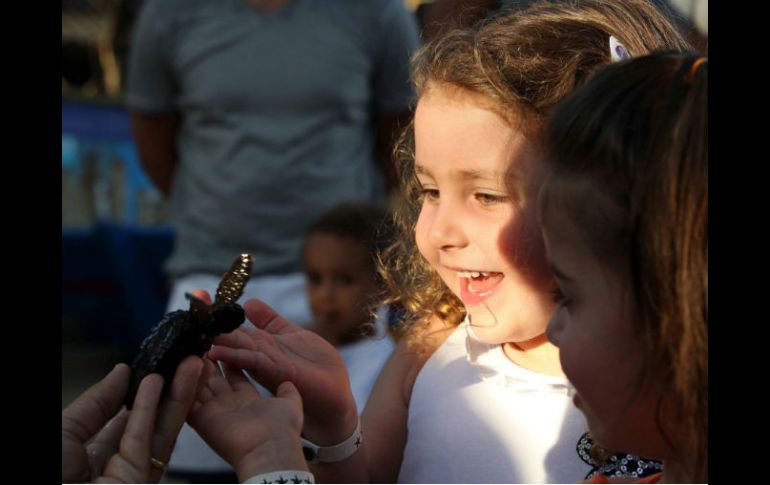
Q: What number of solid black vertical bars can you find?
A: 2